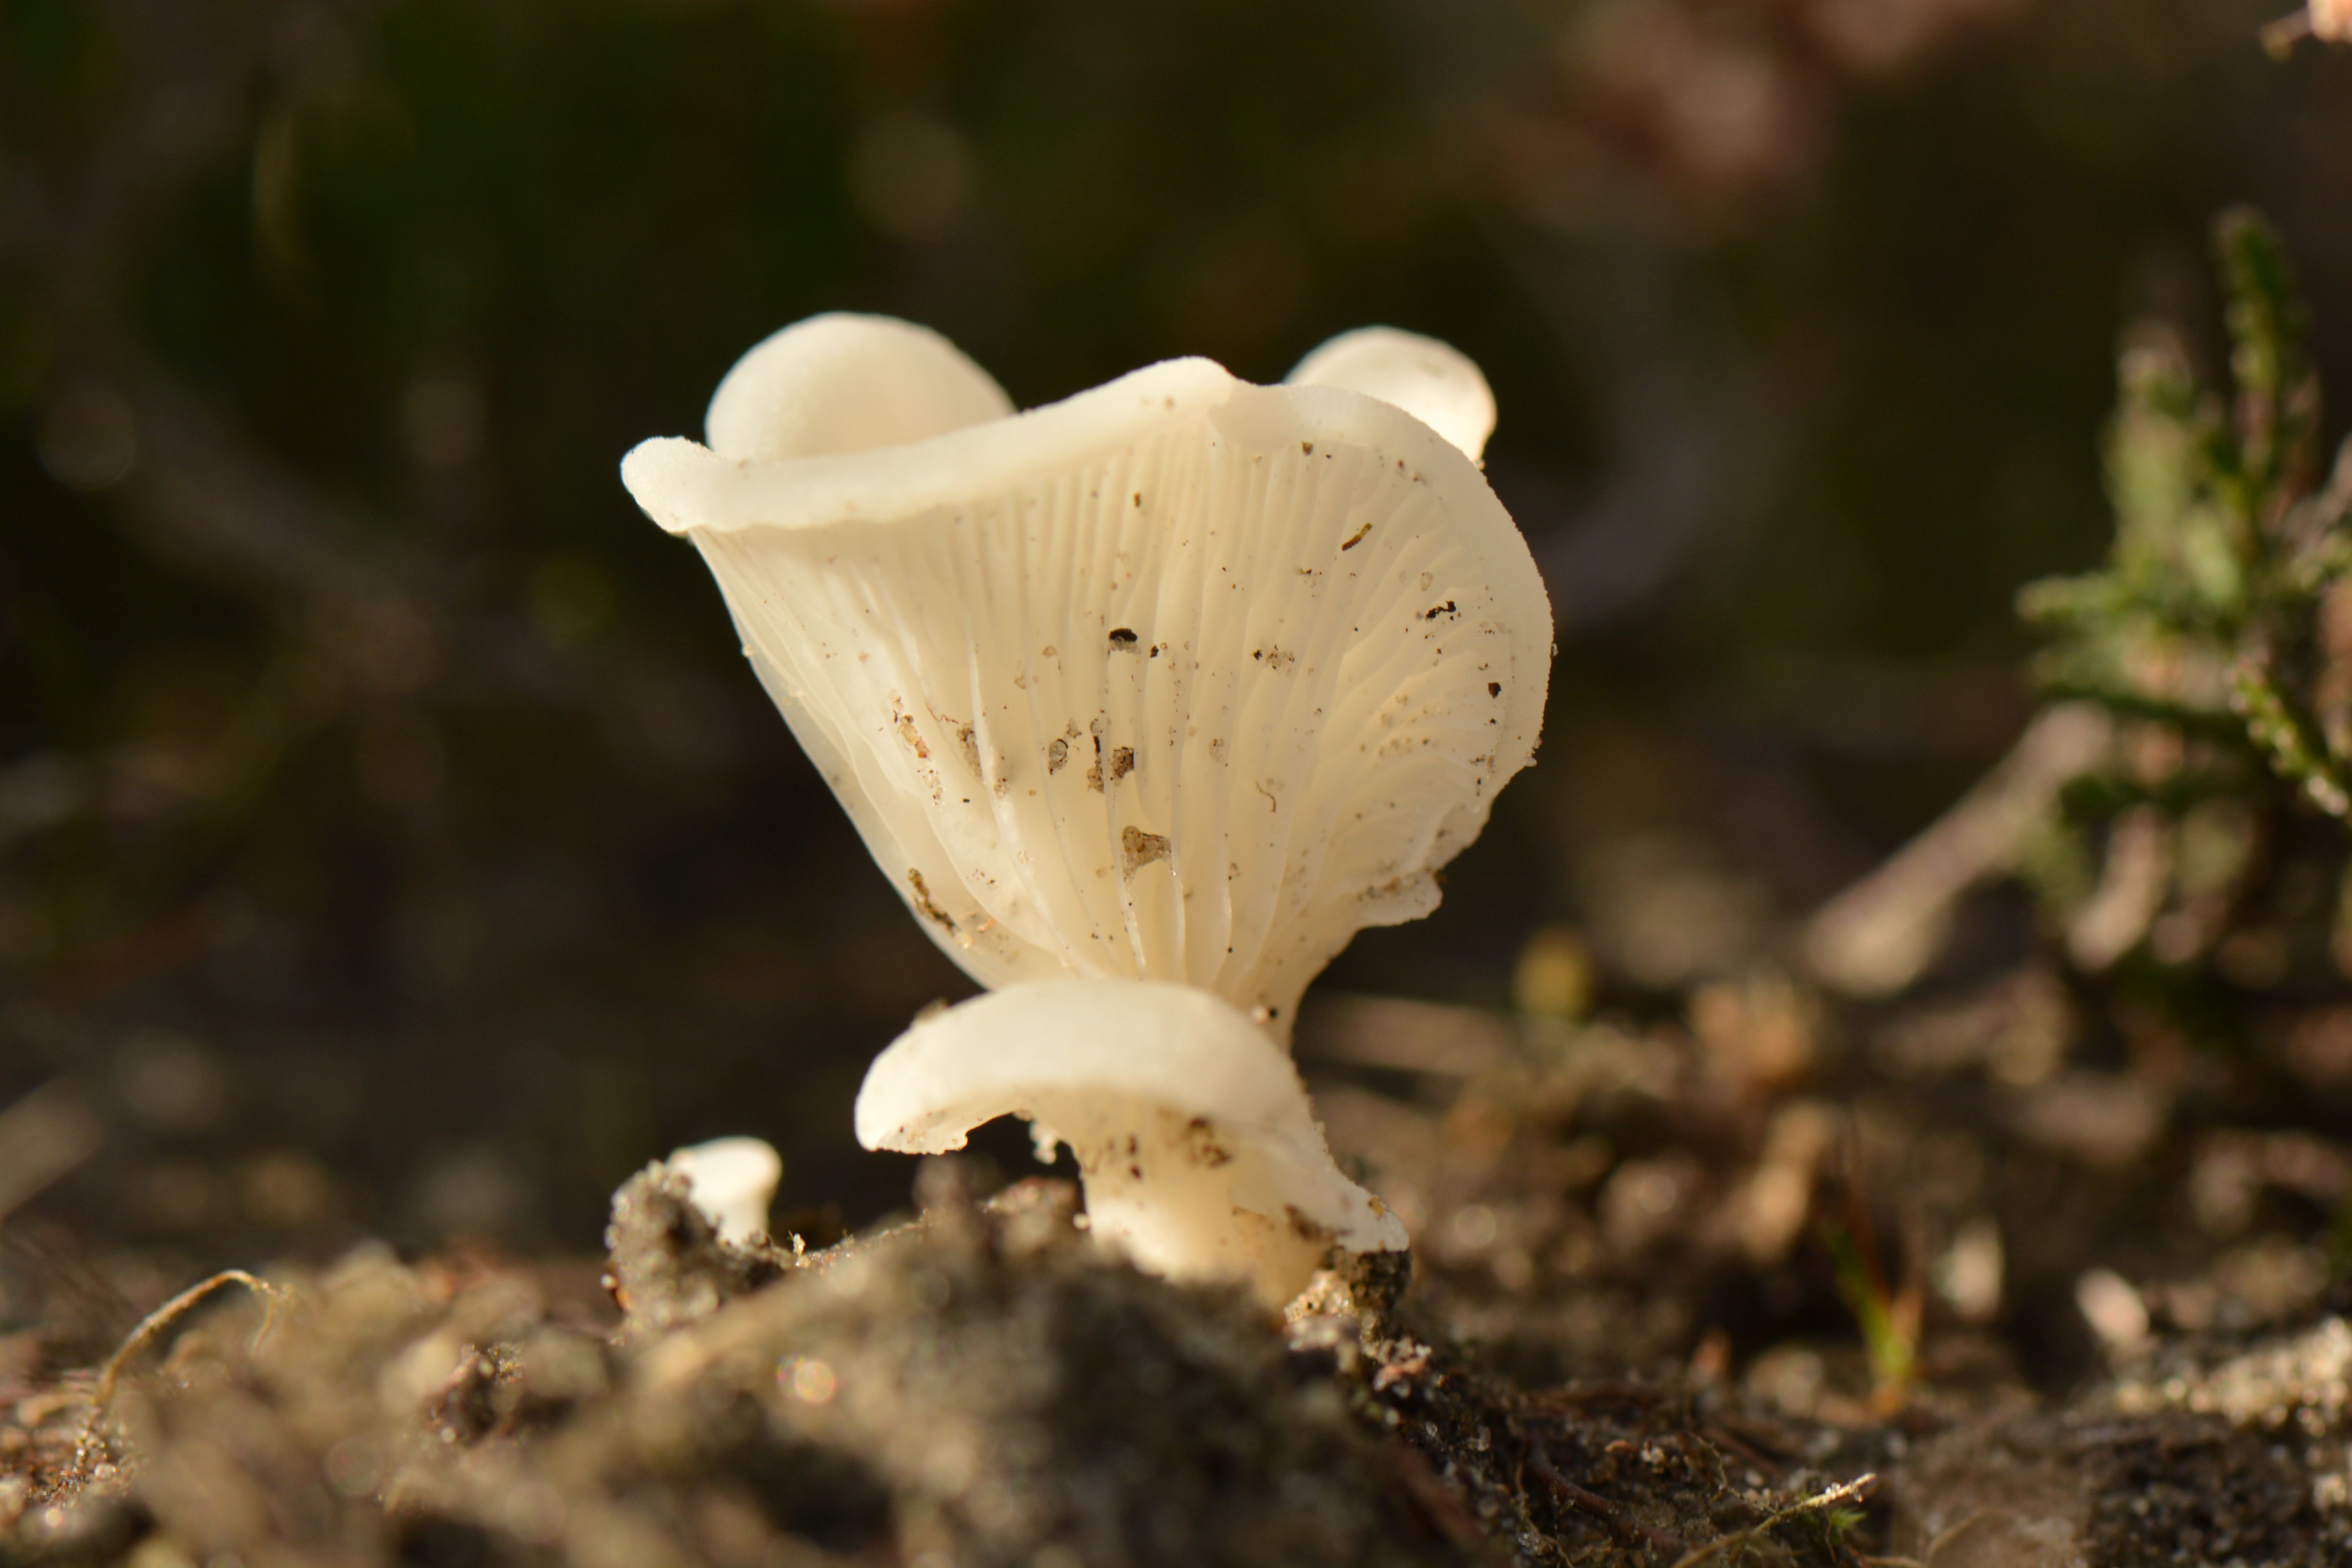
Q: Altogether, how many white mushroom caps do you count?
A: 5